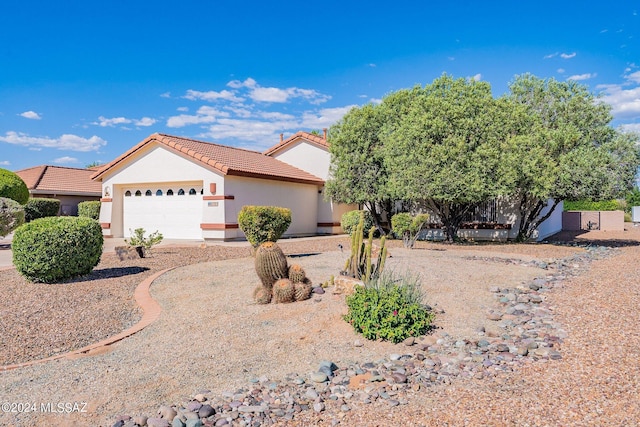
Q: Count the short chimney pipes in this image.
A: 2